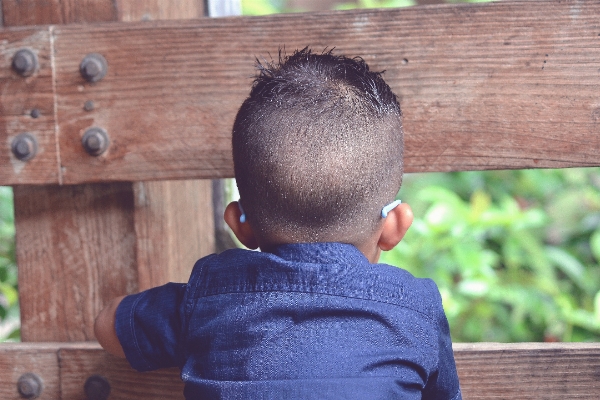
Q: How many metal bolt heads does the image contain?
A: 6